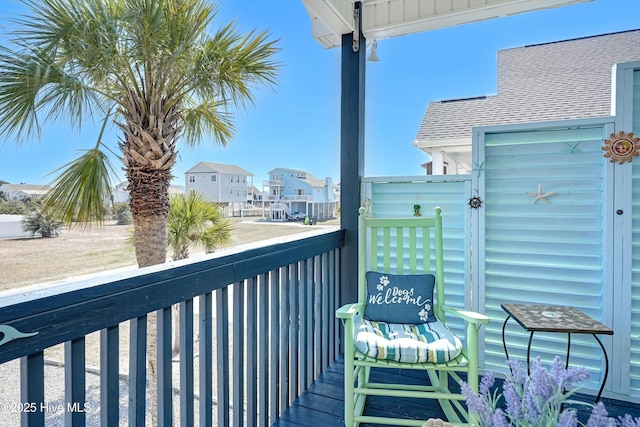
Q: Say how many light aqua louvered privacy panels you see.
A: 3